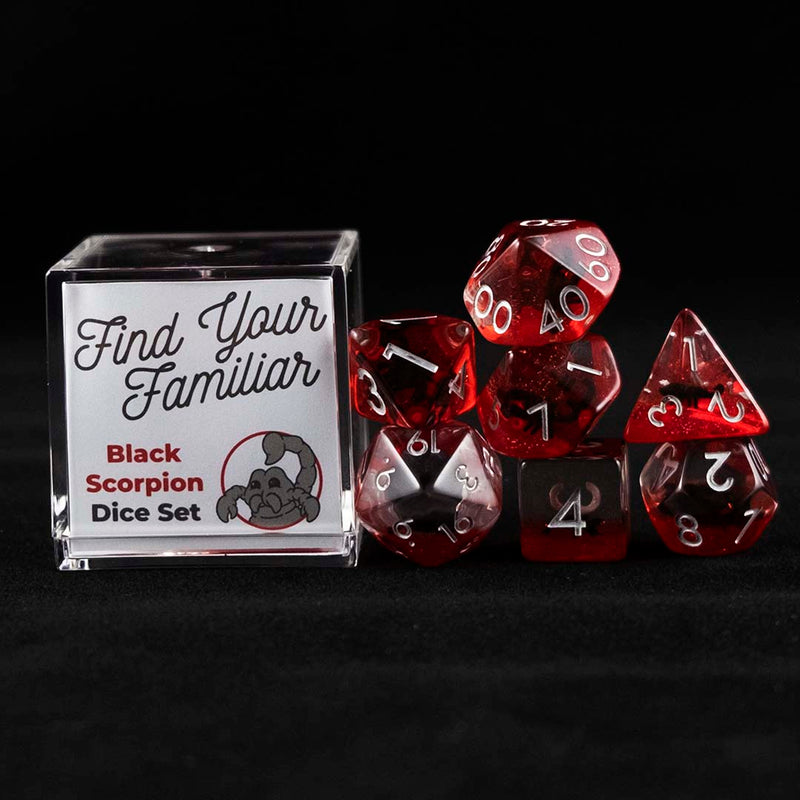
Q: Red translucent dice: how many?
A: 7